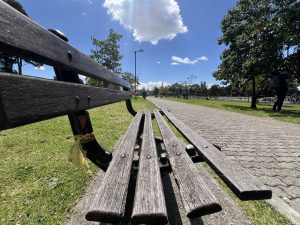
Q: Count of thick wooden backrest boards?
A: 2